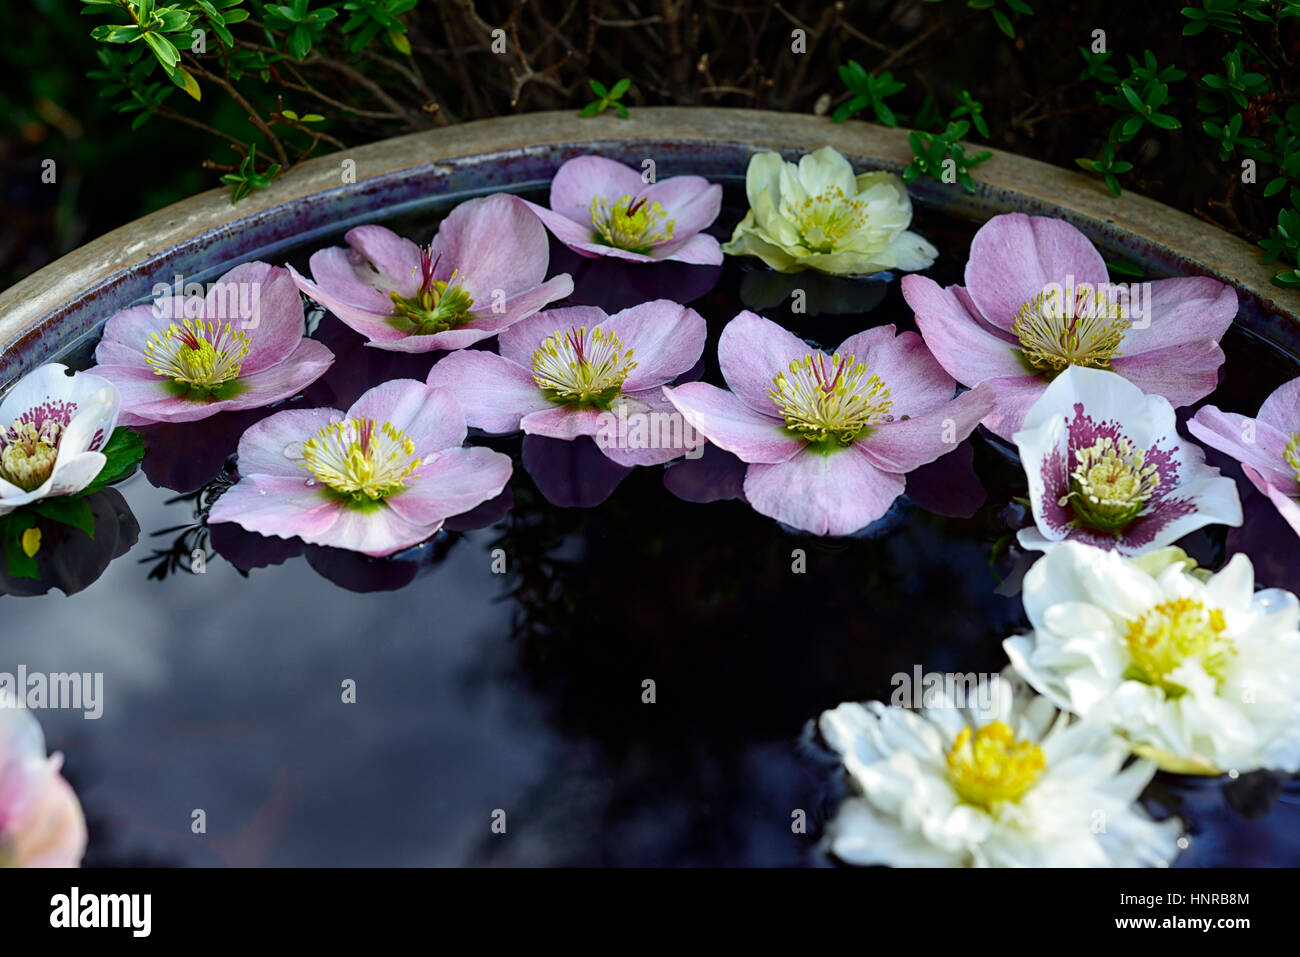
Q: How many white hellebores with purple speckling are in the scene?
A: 2